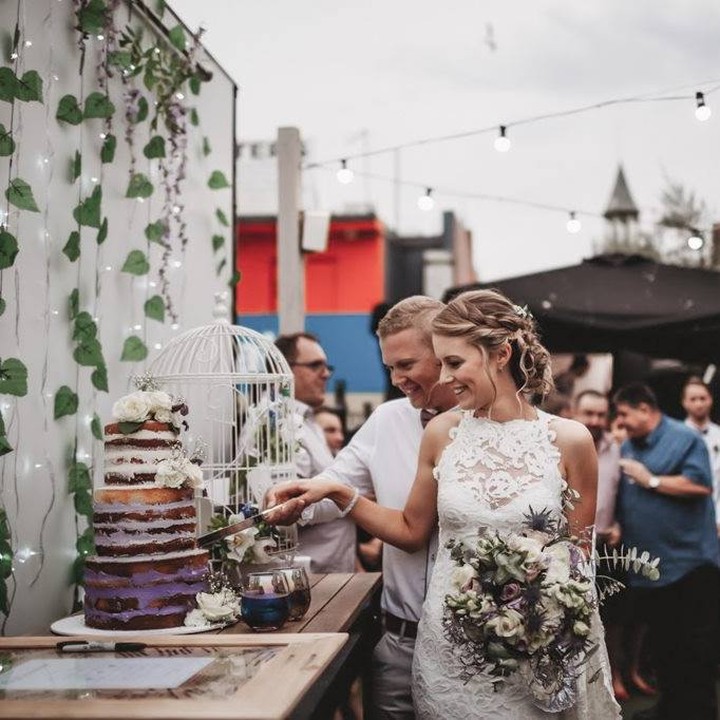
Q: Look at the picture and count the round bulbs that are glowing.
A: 6